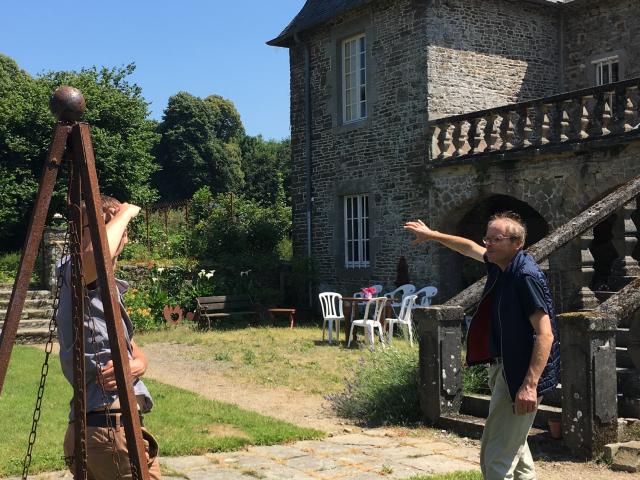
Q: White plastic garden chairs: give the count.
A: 6